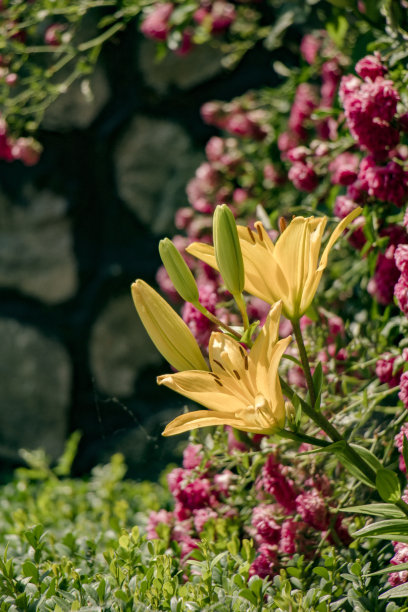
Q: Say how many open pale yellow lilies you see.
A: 2